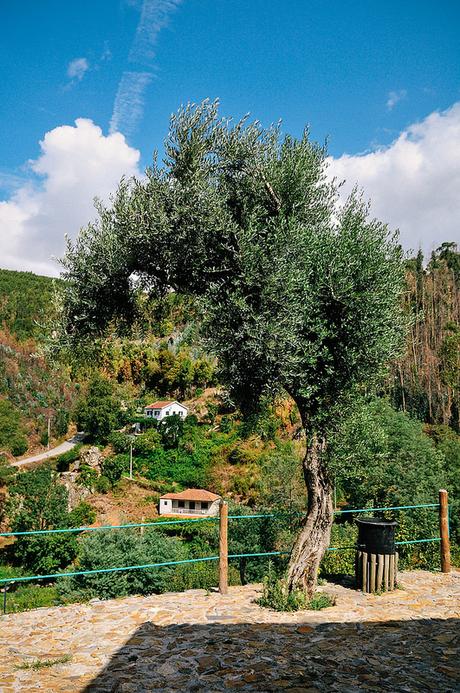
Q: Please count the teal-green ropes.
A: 2